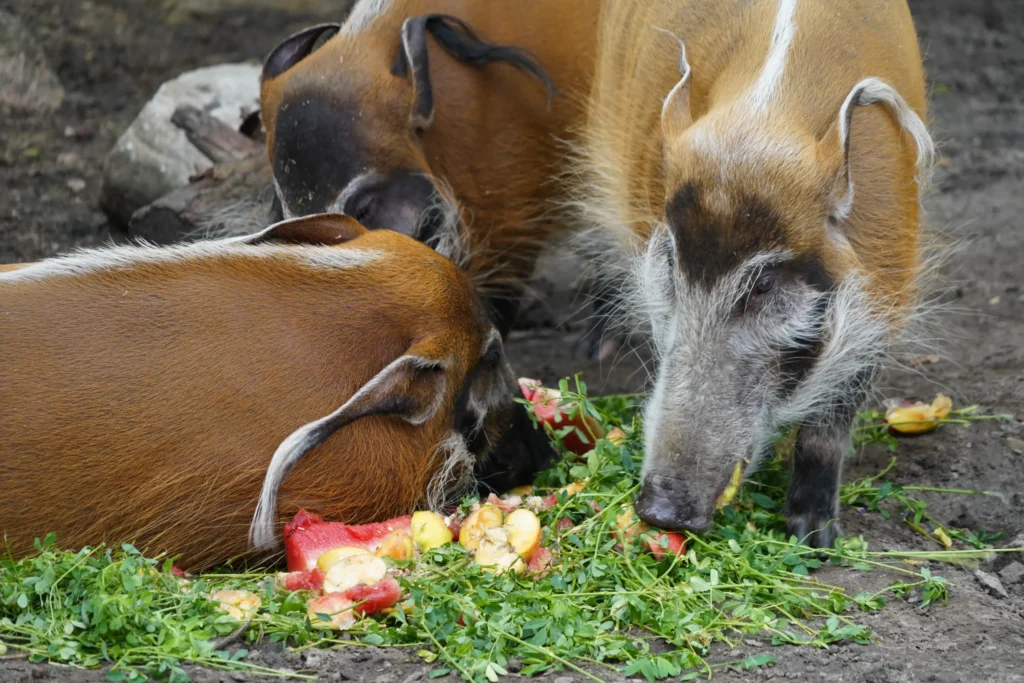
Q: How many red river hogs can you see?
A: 3